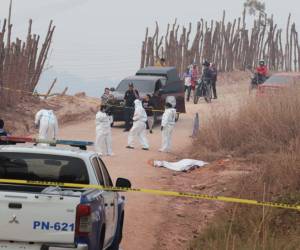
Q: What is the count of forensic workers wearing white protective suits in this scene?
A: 4